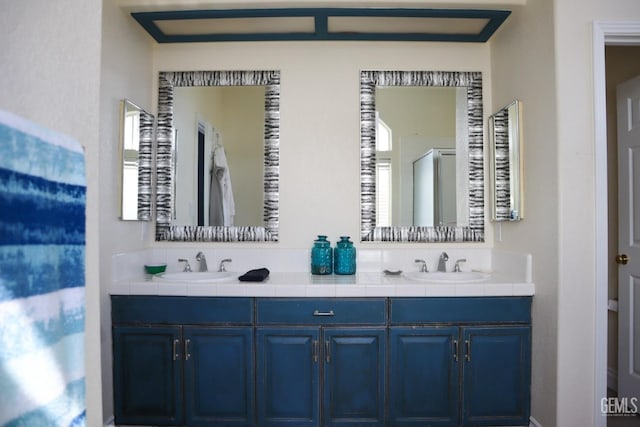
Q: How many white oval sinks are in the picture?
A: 2